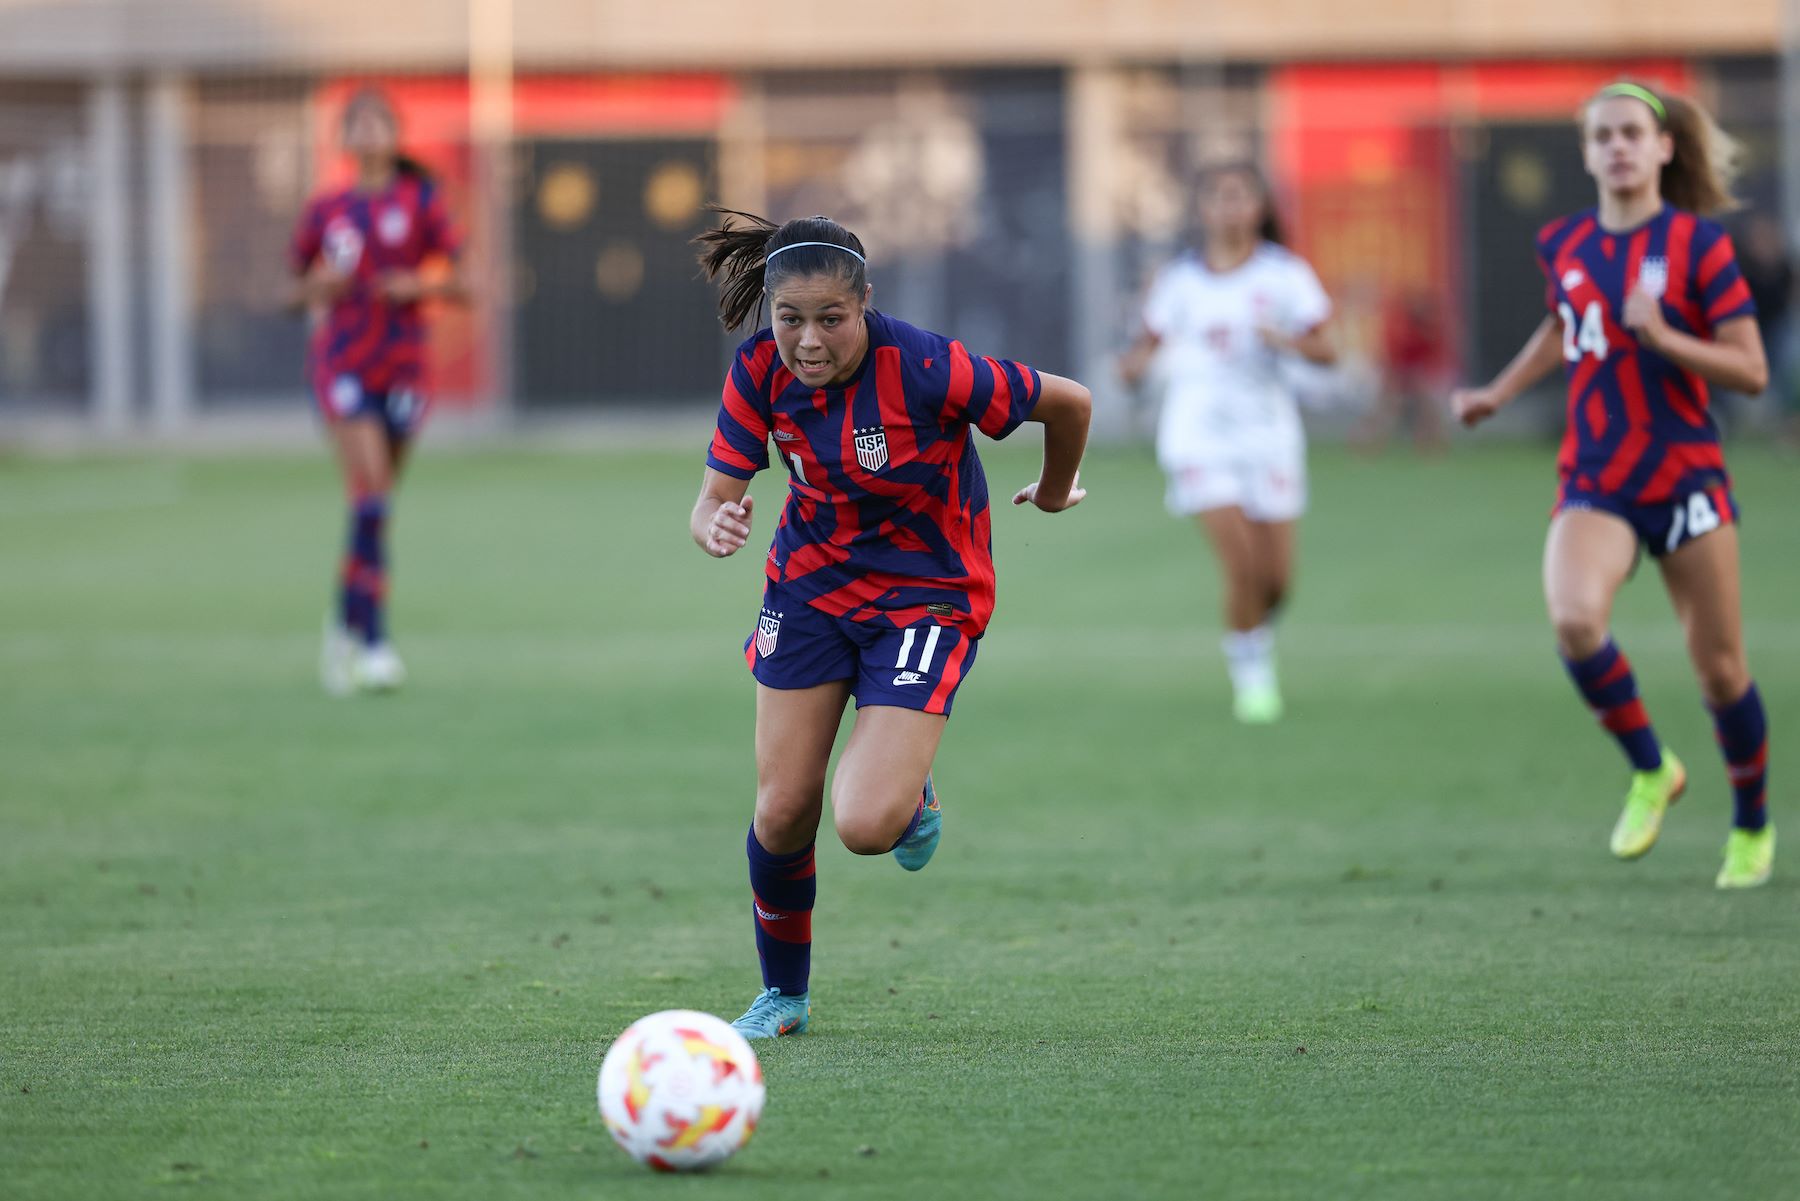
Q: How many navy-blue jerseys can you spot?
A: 3